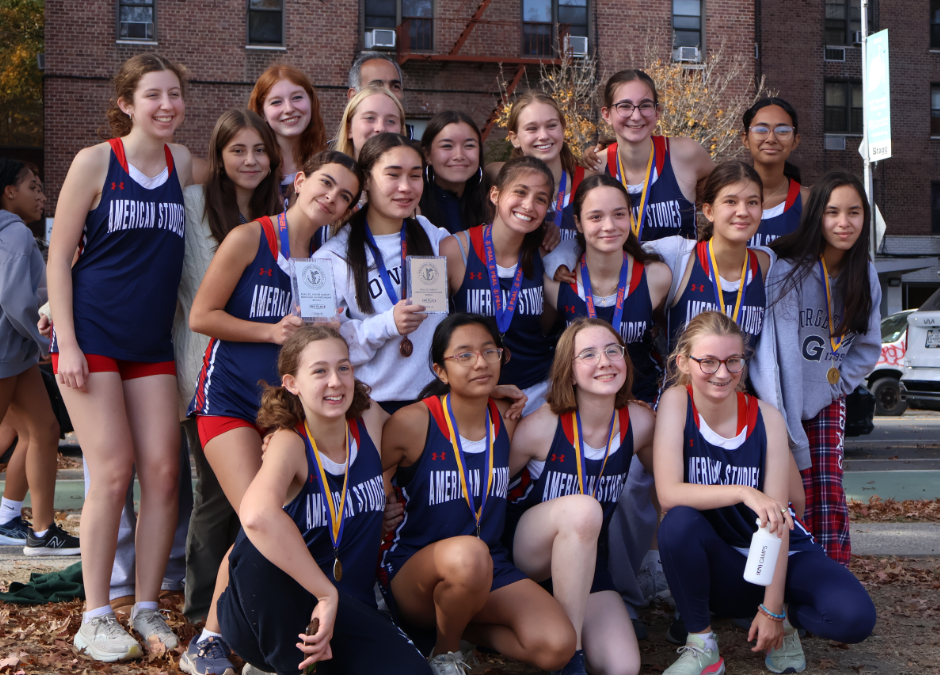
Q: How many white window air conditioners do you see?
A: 3